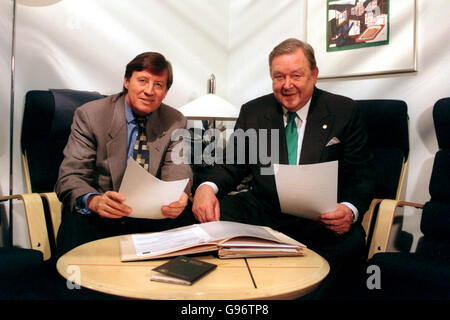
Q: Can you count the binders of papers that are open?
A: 1